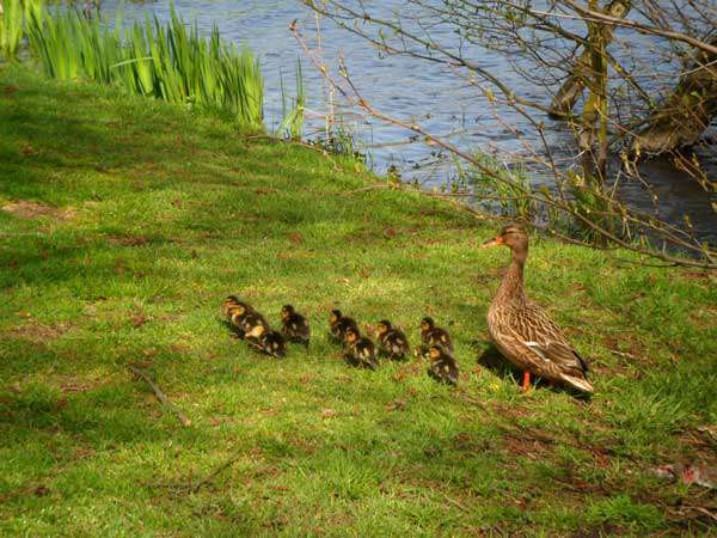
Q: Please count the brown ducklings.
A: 9